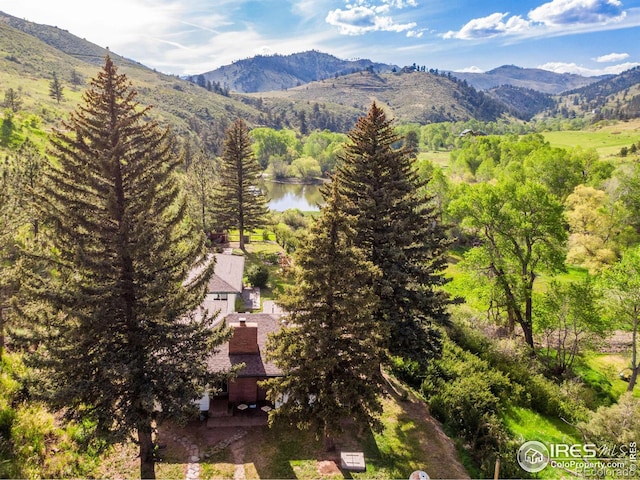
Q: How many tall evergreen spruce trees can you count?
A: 4